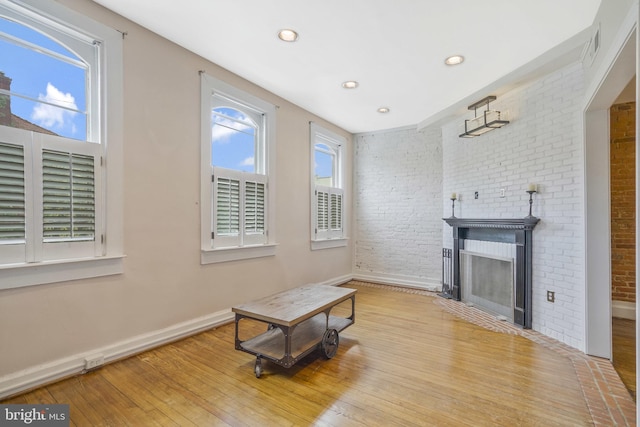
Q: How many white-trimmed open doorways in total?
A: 1